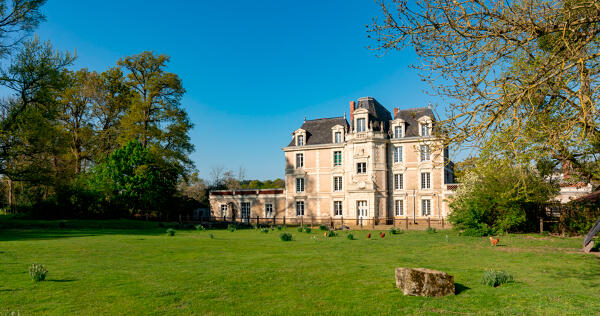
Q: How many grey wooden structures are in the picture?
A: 1